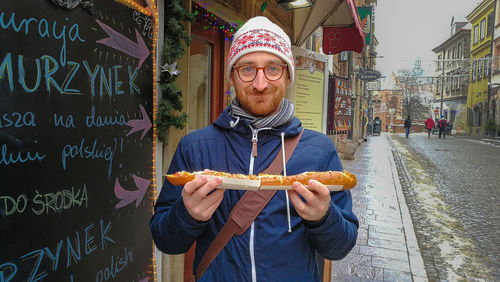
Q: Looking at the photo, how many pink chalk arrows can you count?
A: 3